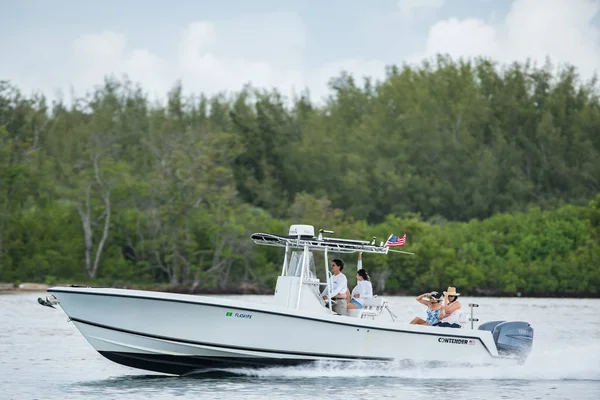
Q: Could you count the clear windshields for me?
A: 1